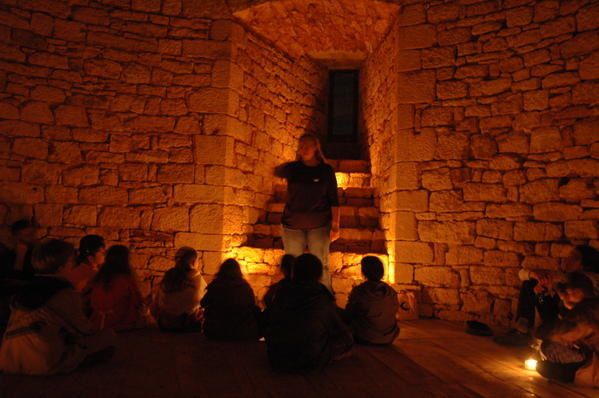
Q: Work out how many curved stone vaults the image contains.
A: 1